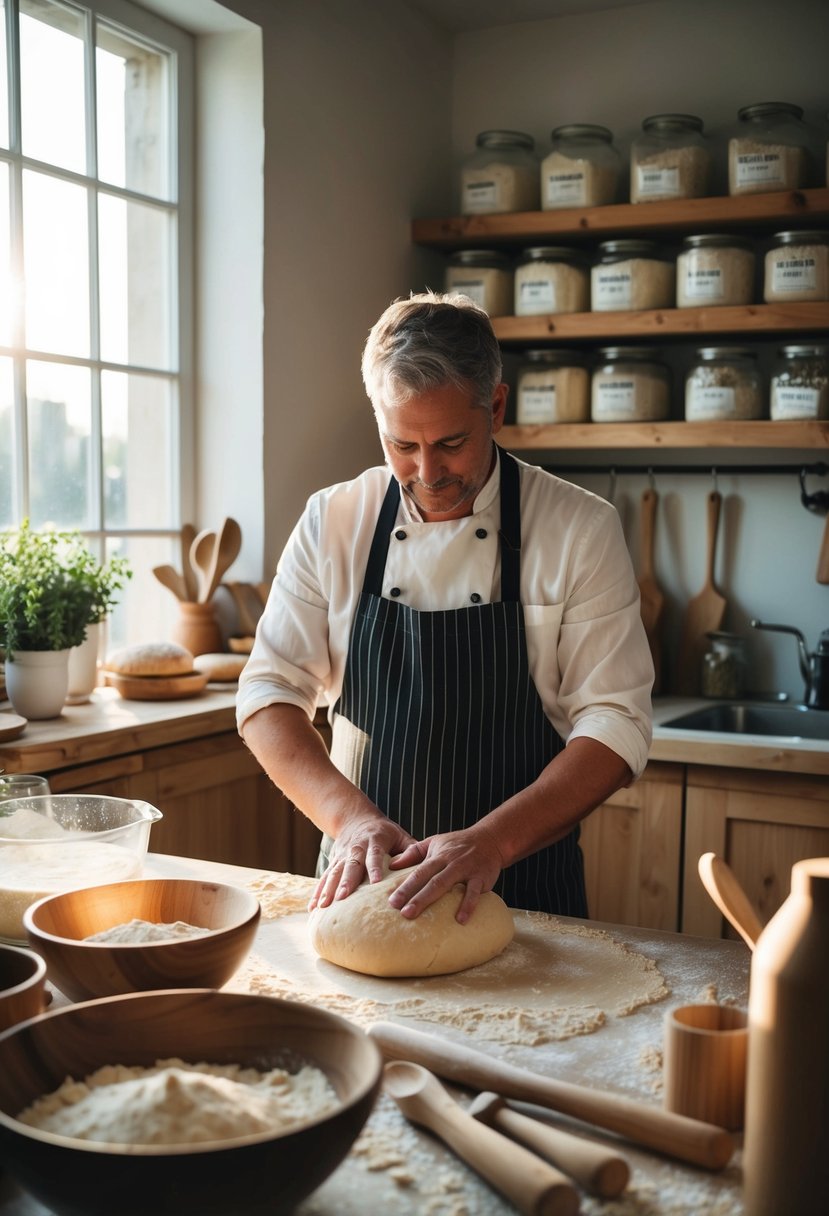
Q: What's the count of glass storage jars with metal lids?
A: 13